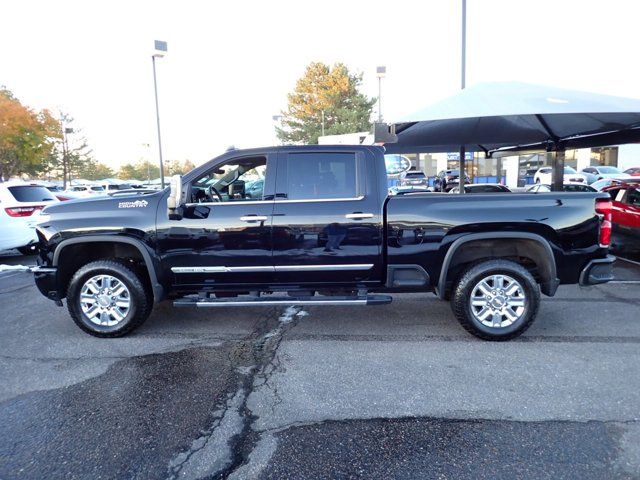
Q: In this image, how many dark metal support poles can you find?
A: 2